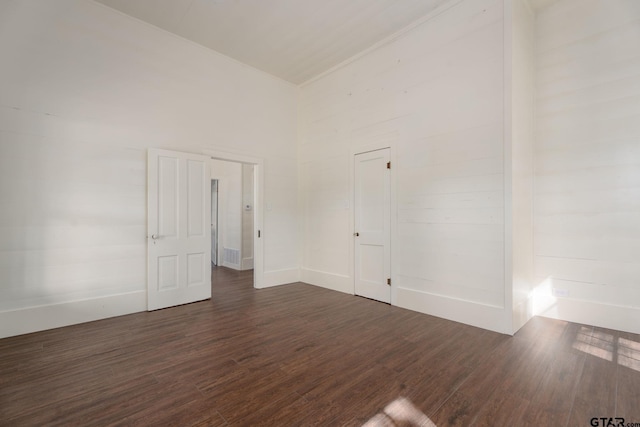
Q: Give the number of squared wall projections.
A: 1